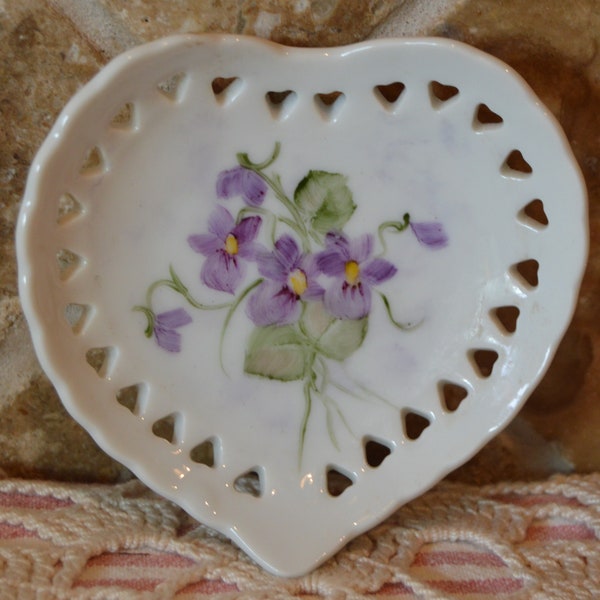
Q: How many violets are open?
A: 3